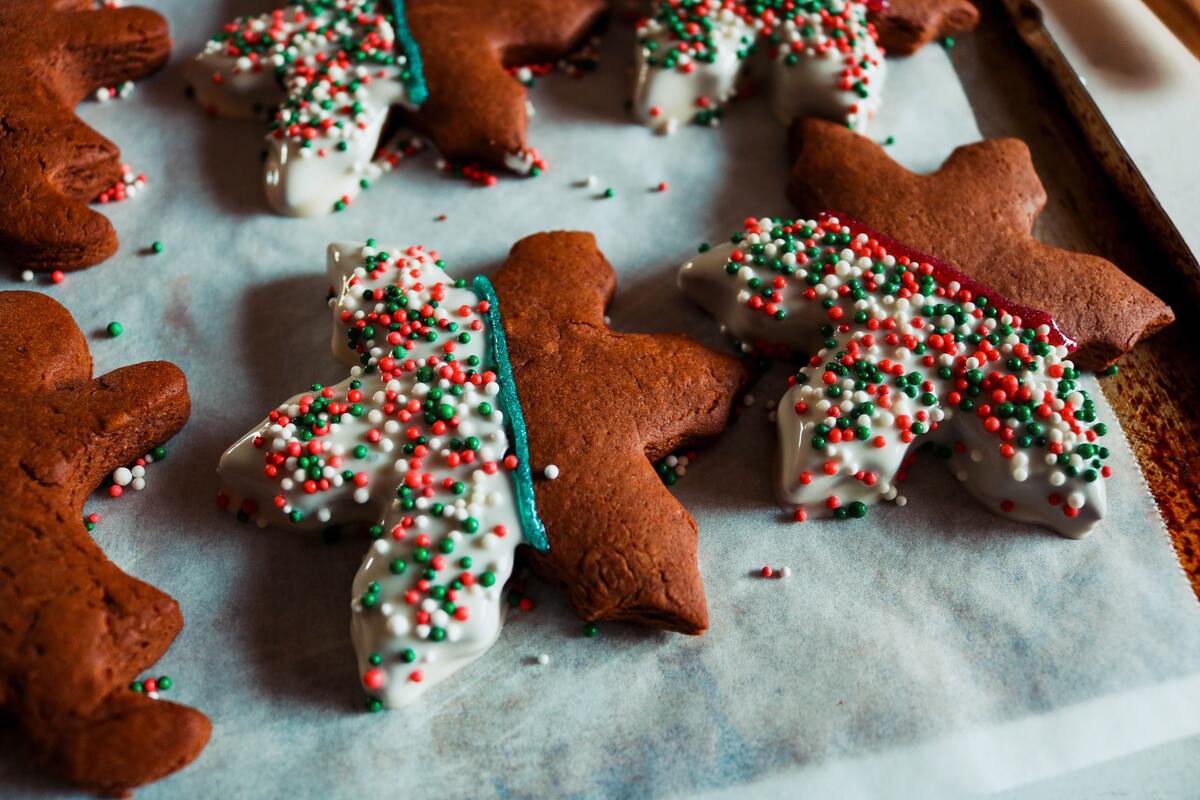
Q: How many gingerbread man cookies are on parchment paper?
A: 2